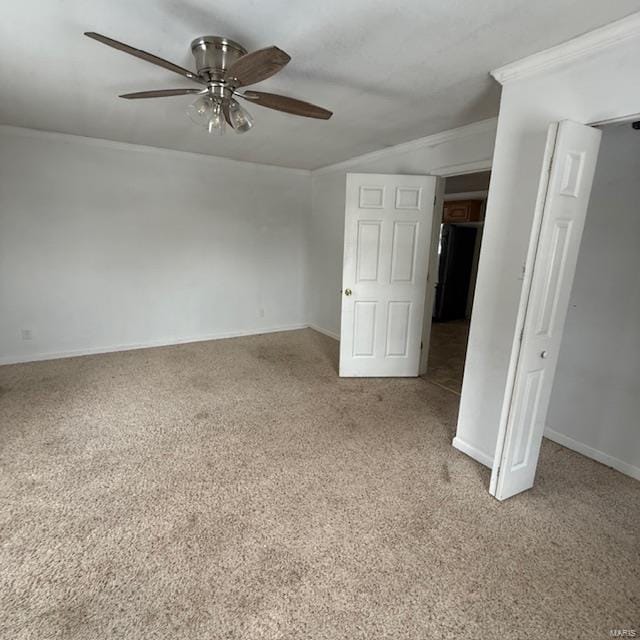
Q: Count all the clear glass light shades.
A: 3